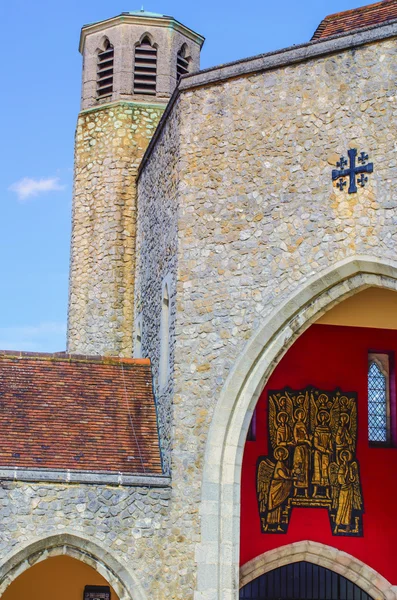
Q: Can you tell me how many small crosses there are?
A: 4